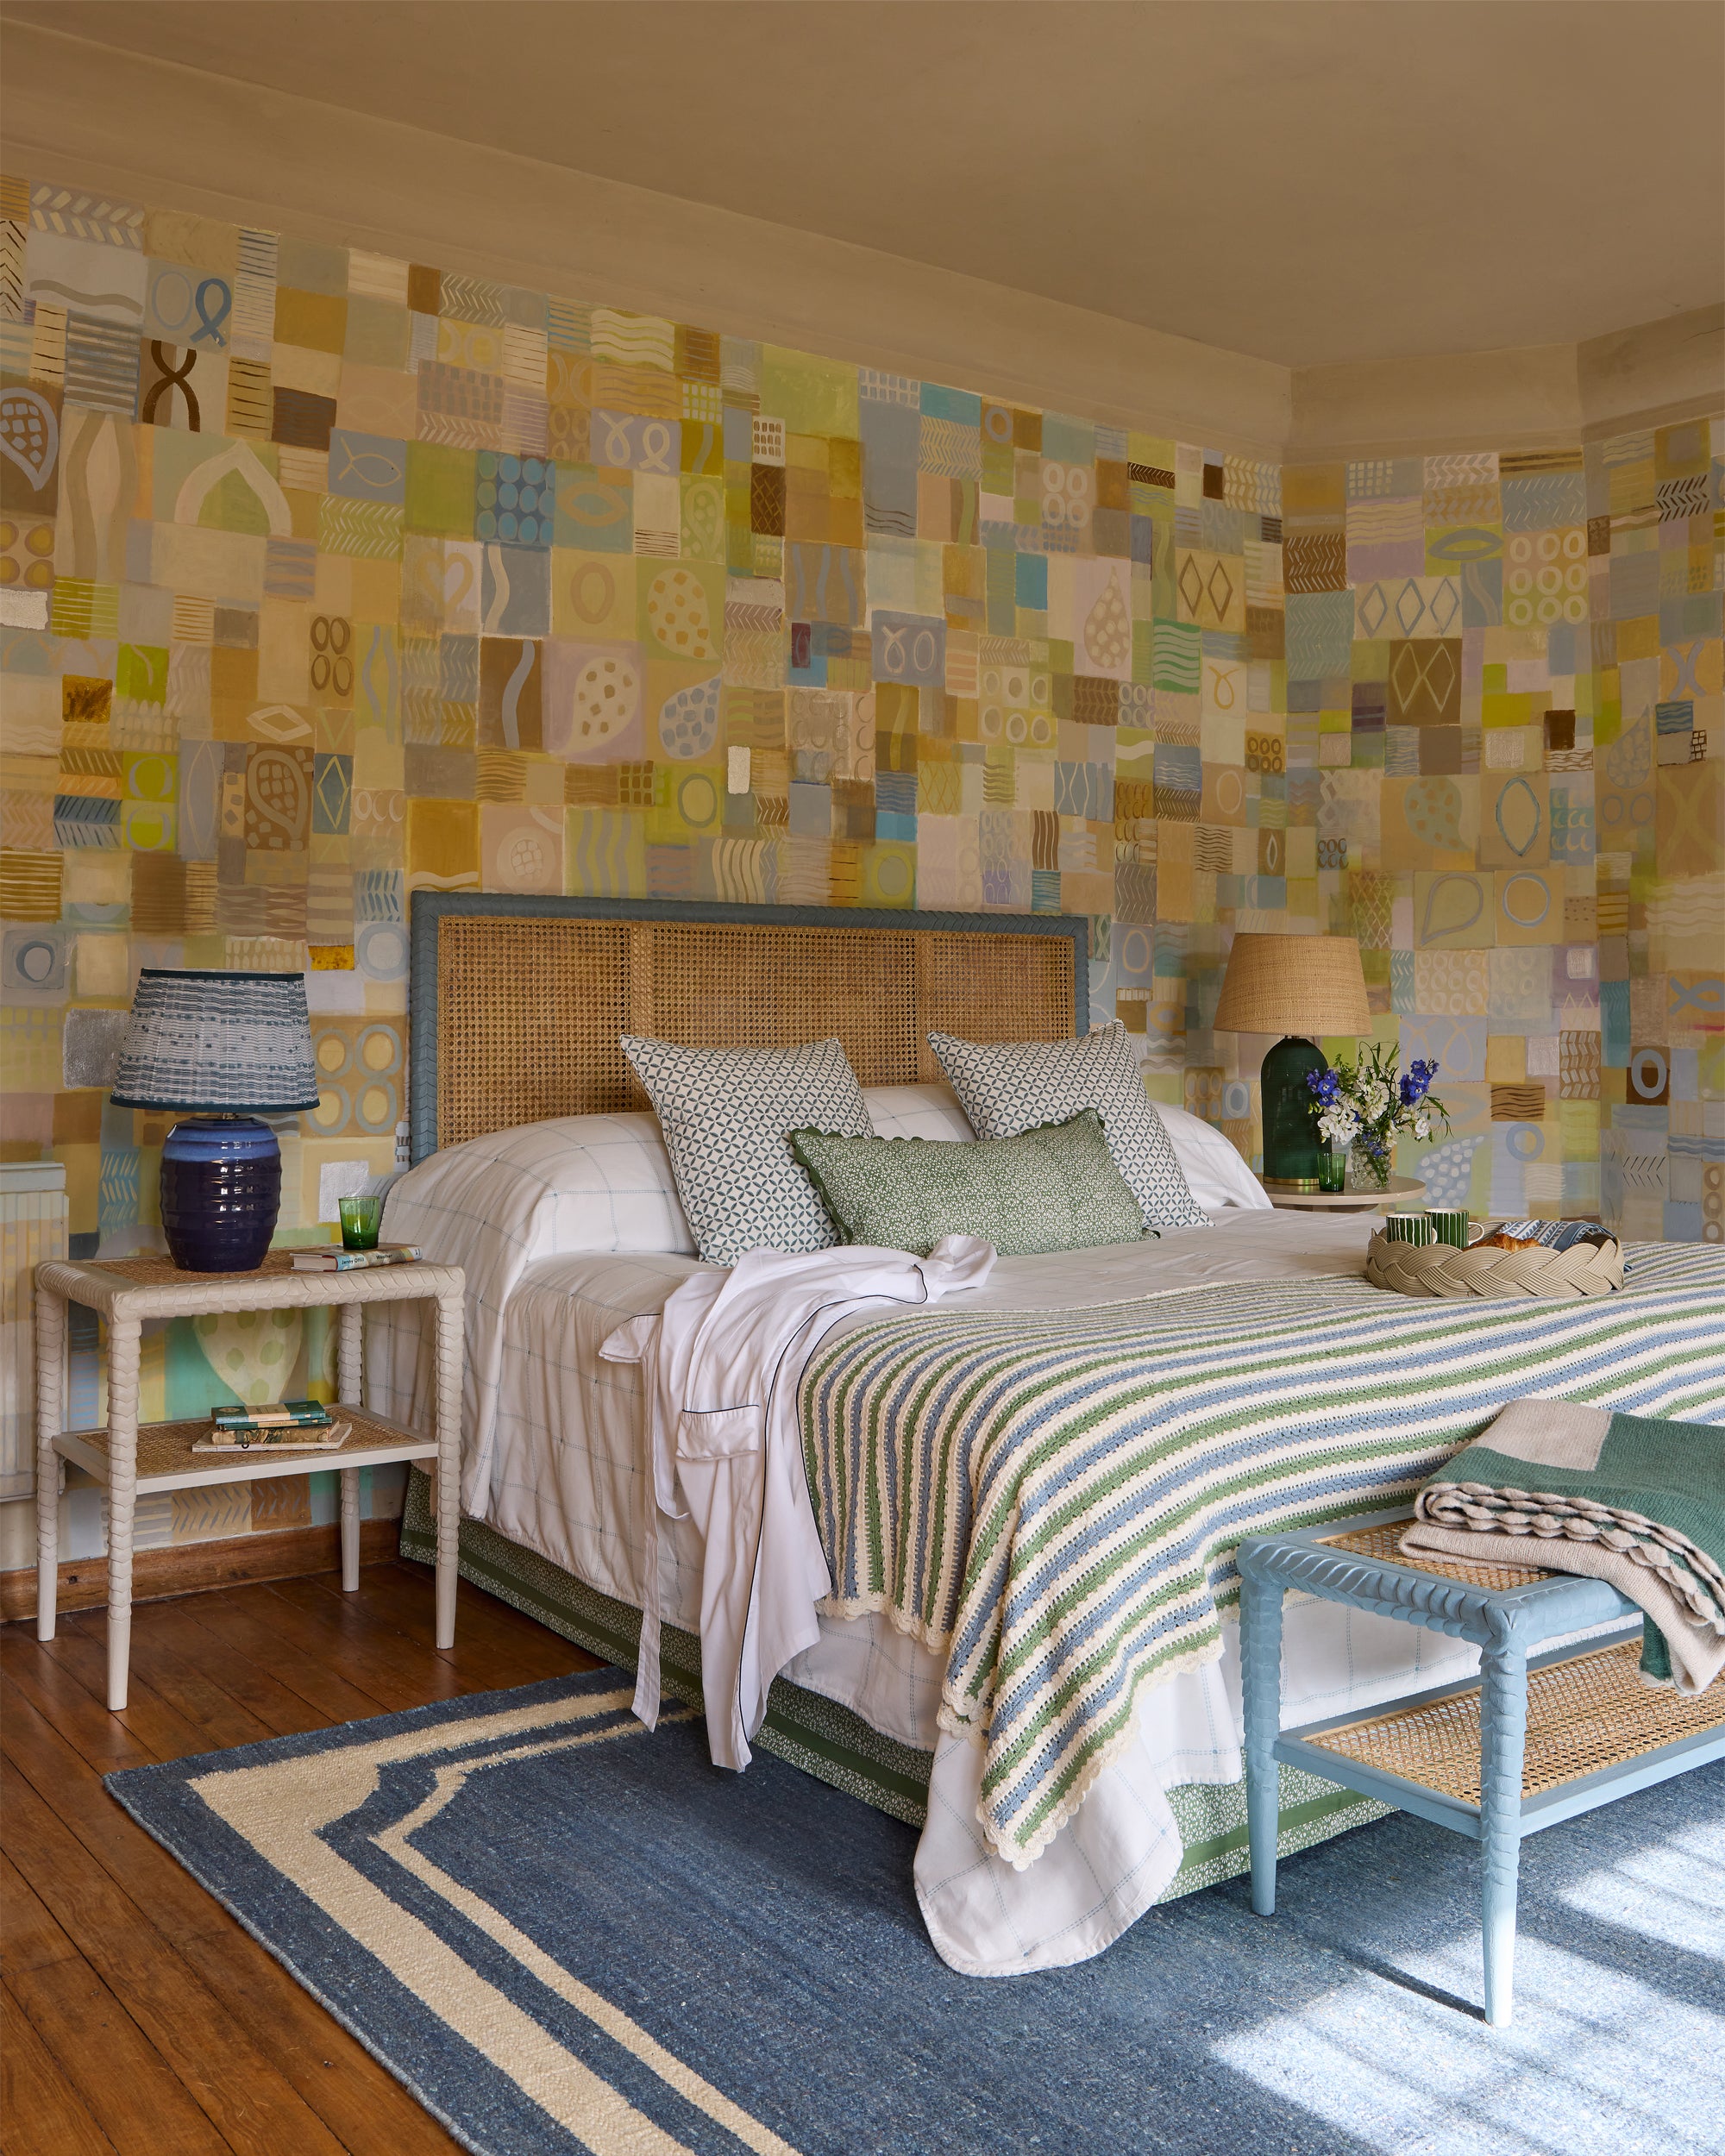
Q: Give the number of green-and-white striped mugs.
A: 2